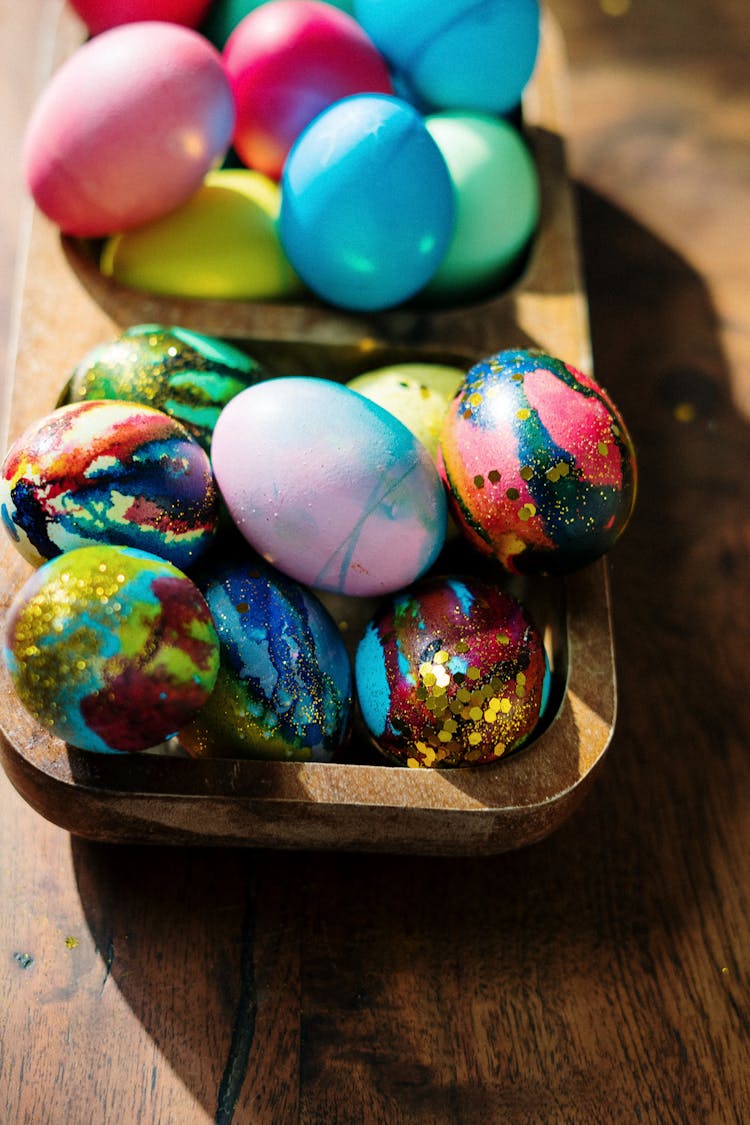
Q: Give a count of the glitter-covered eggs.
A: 6